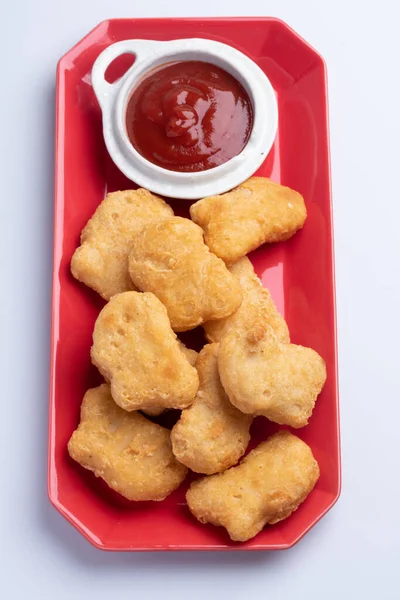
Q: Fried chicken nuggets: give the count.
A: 10